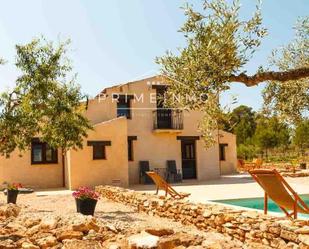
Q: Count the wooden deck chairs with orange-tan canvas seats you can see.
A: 2